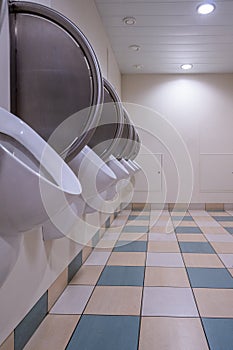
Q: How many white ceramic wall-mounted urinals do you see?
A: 6